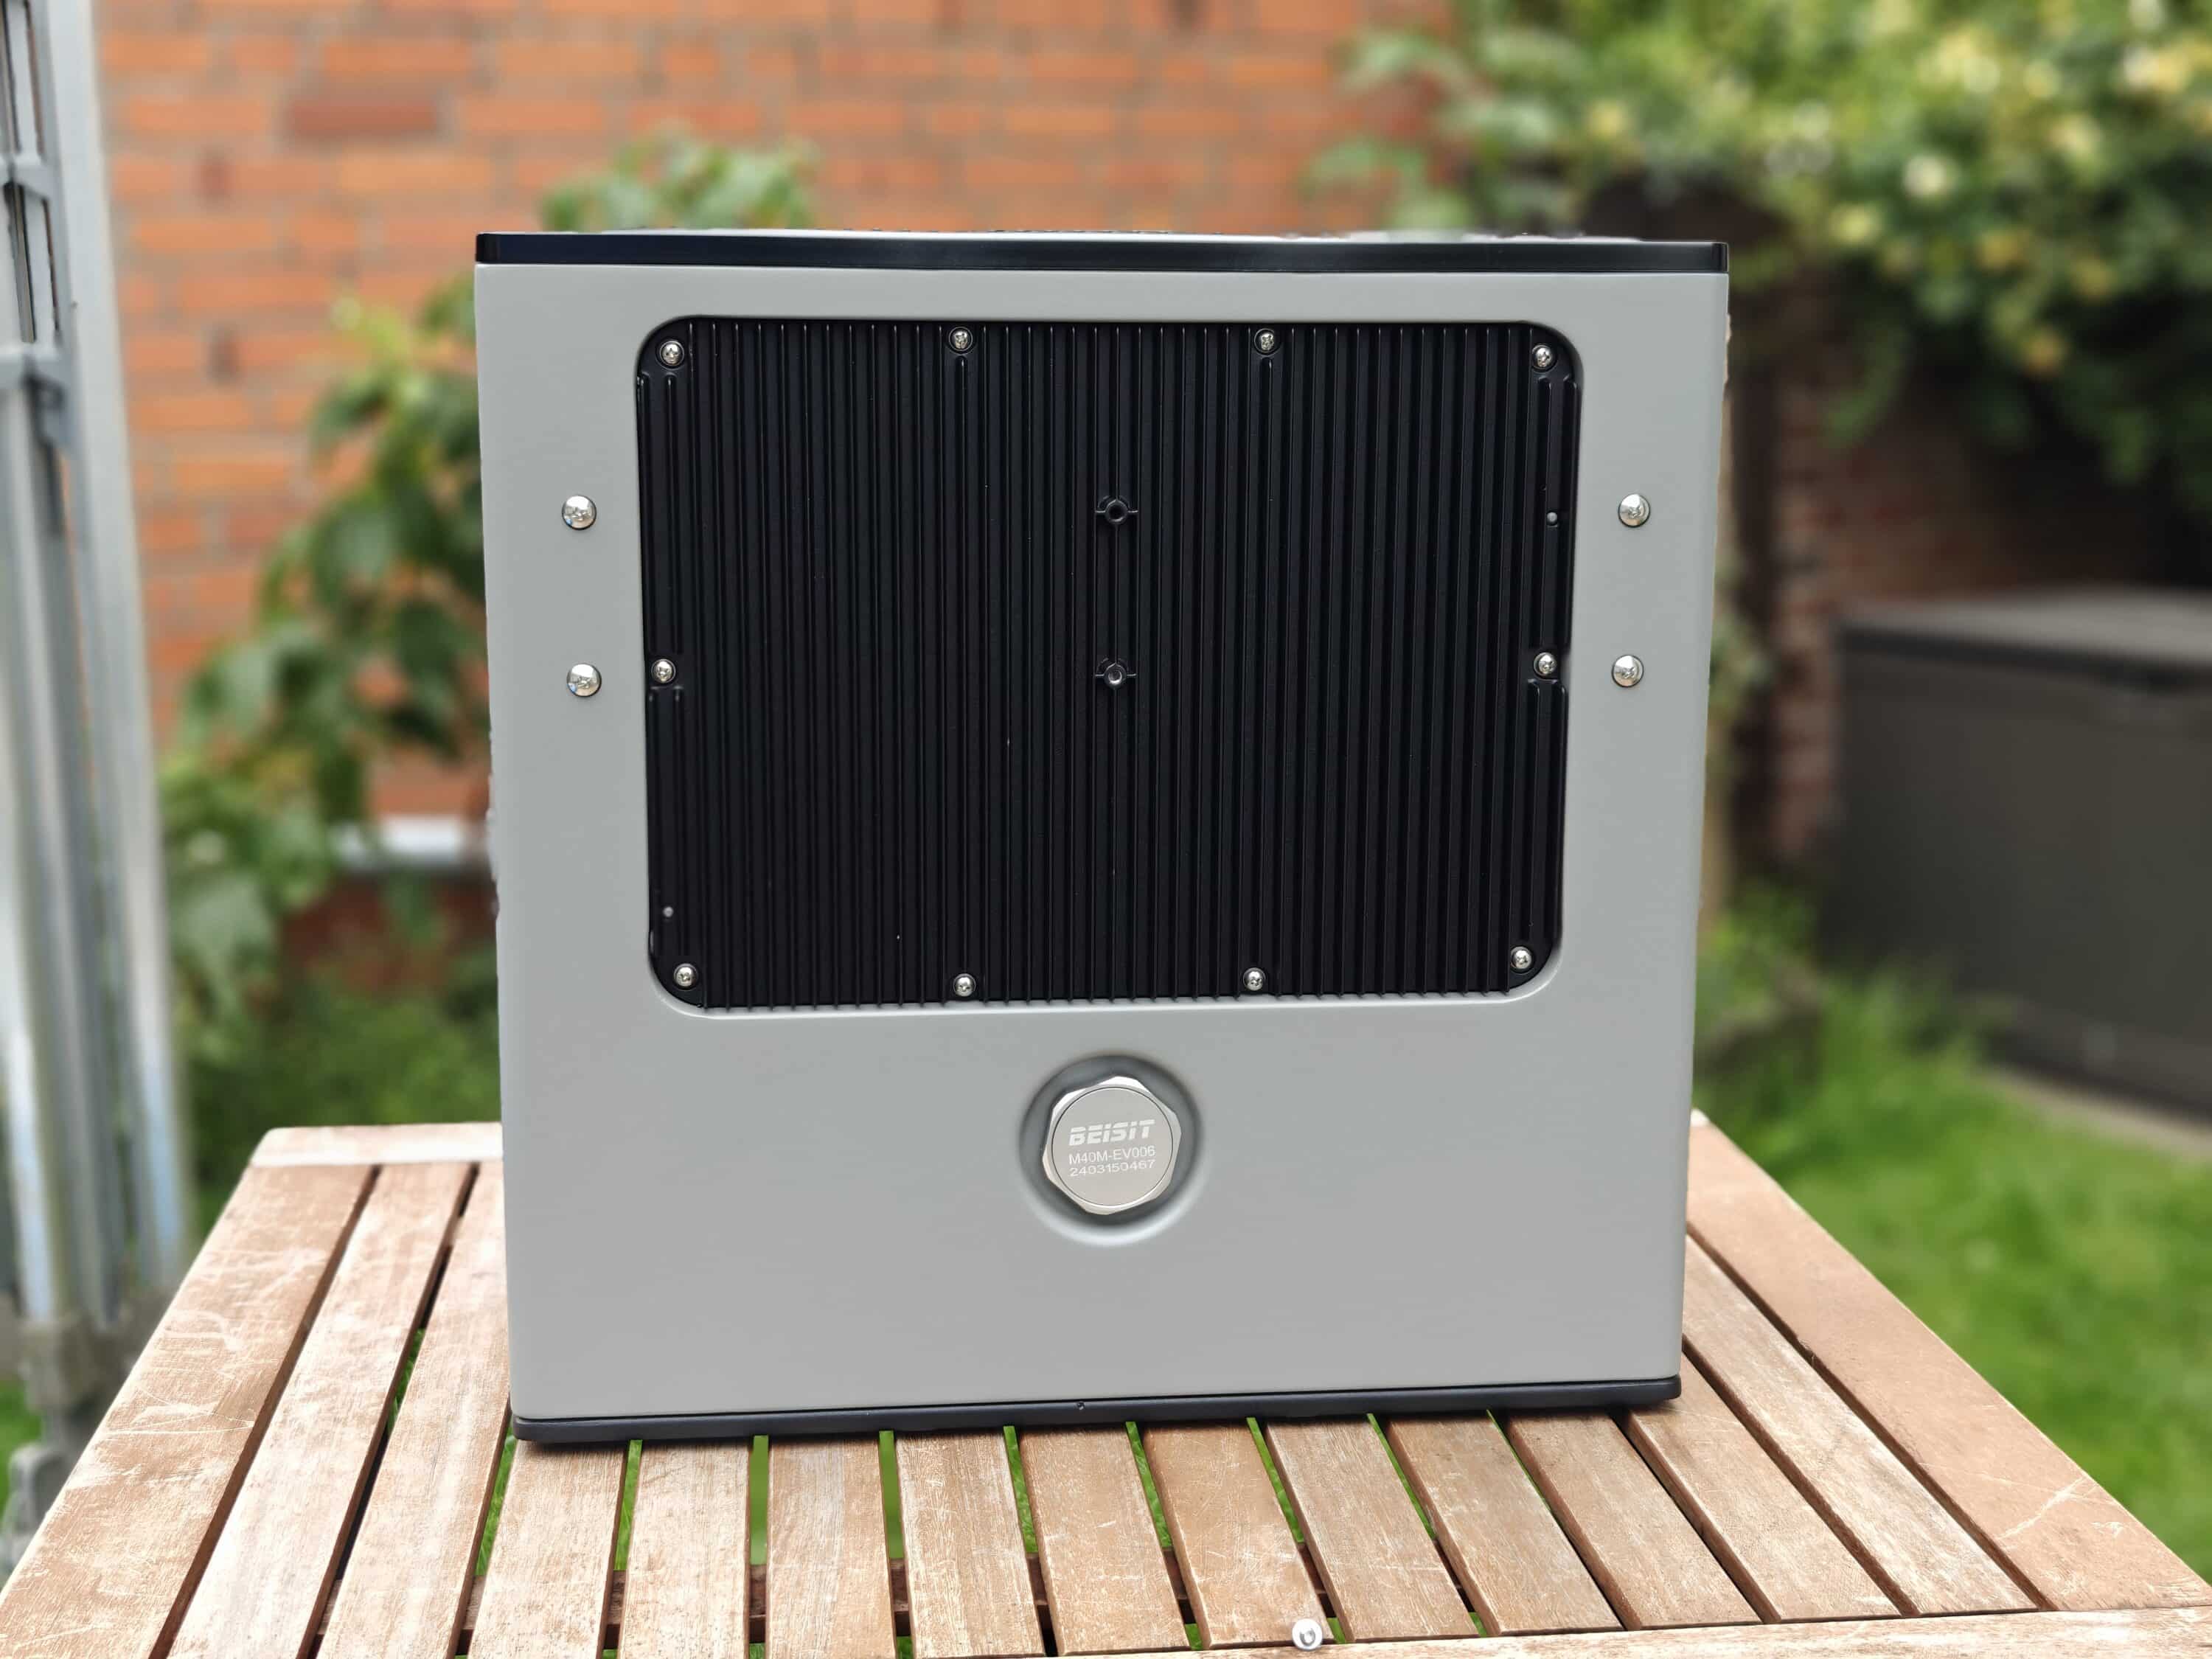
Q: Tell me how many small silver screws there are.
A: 14